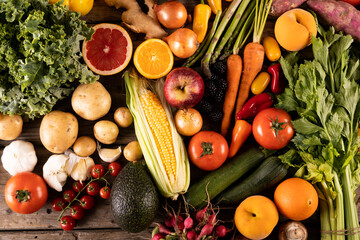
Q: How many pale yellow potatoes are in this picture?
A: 7